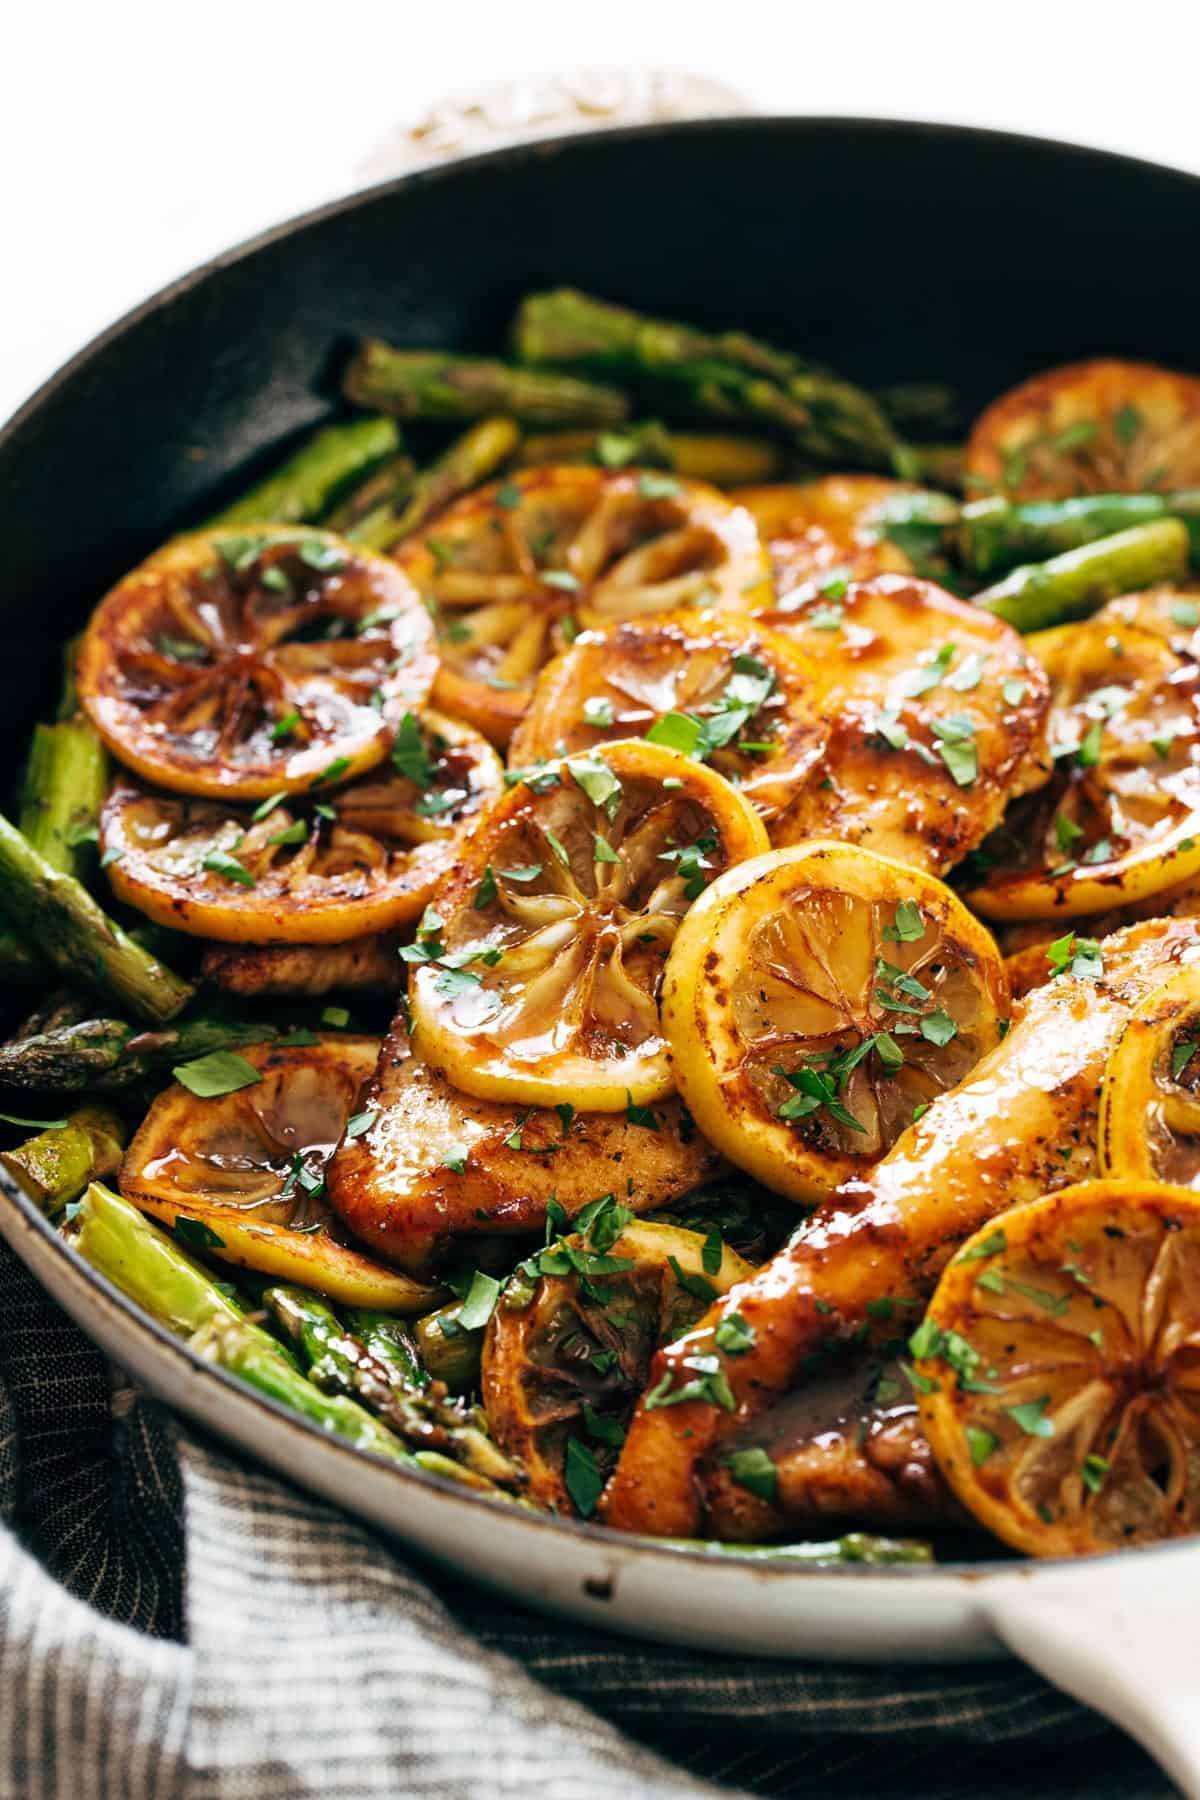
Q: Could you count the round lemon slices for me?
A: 12